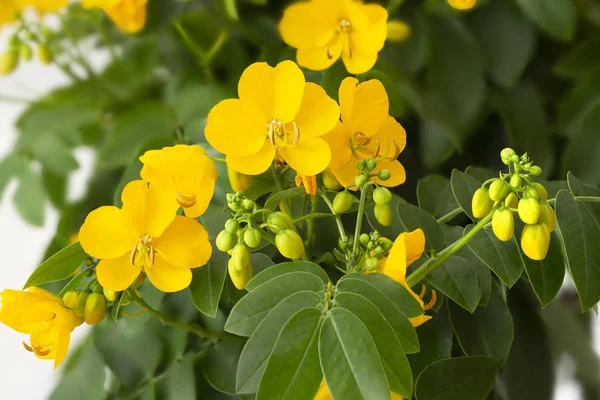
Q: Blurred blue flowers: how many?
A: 0